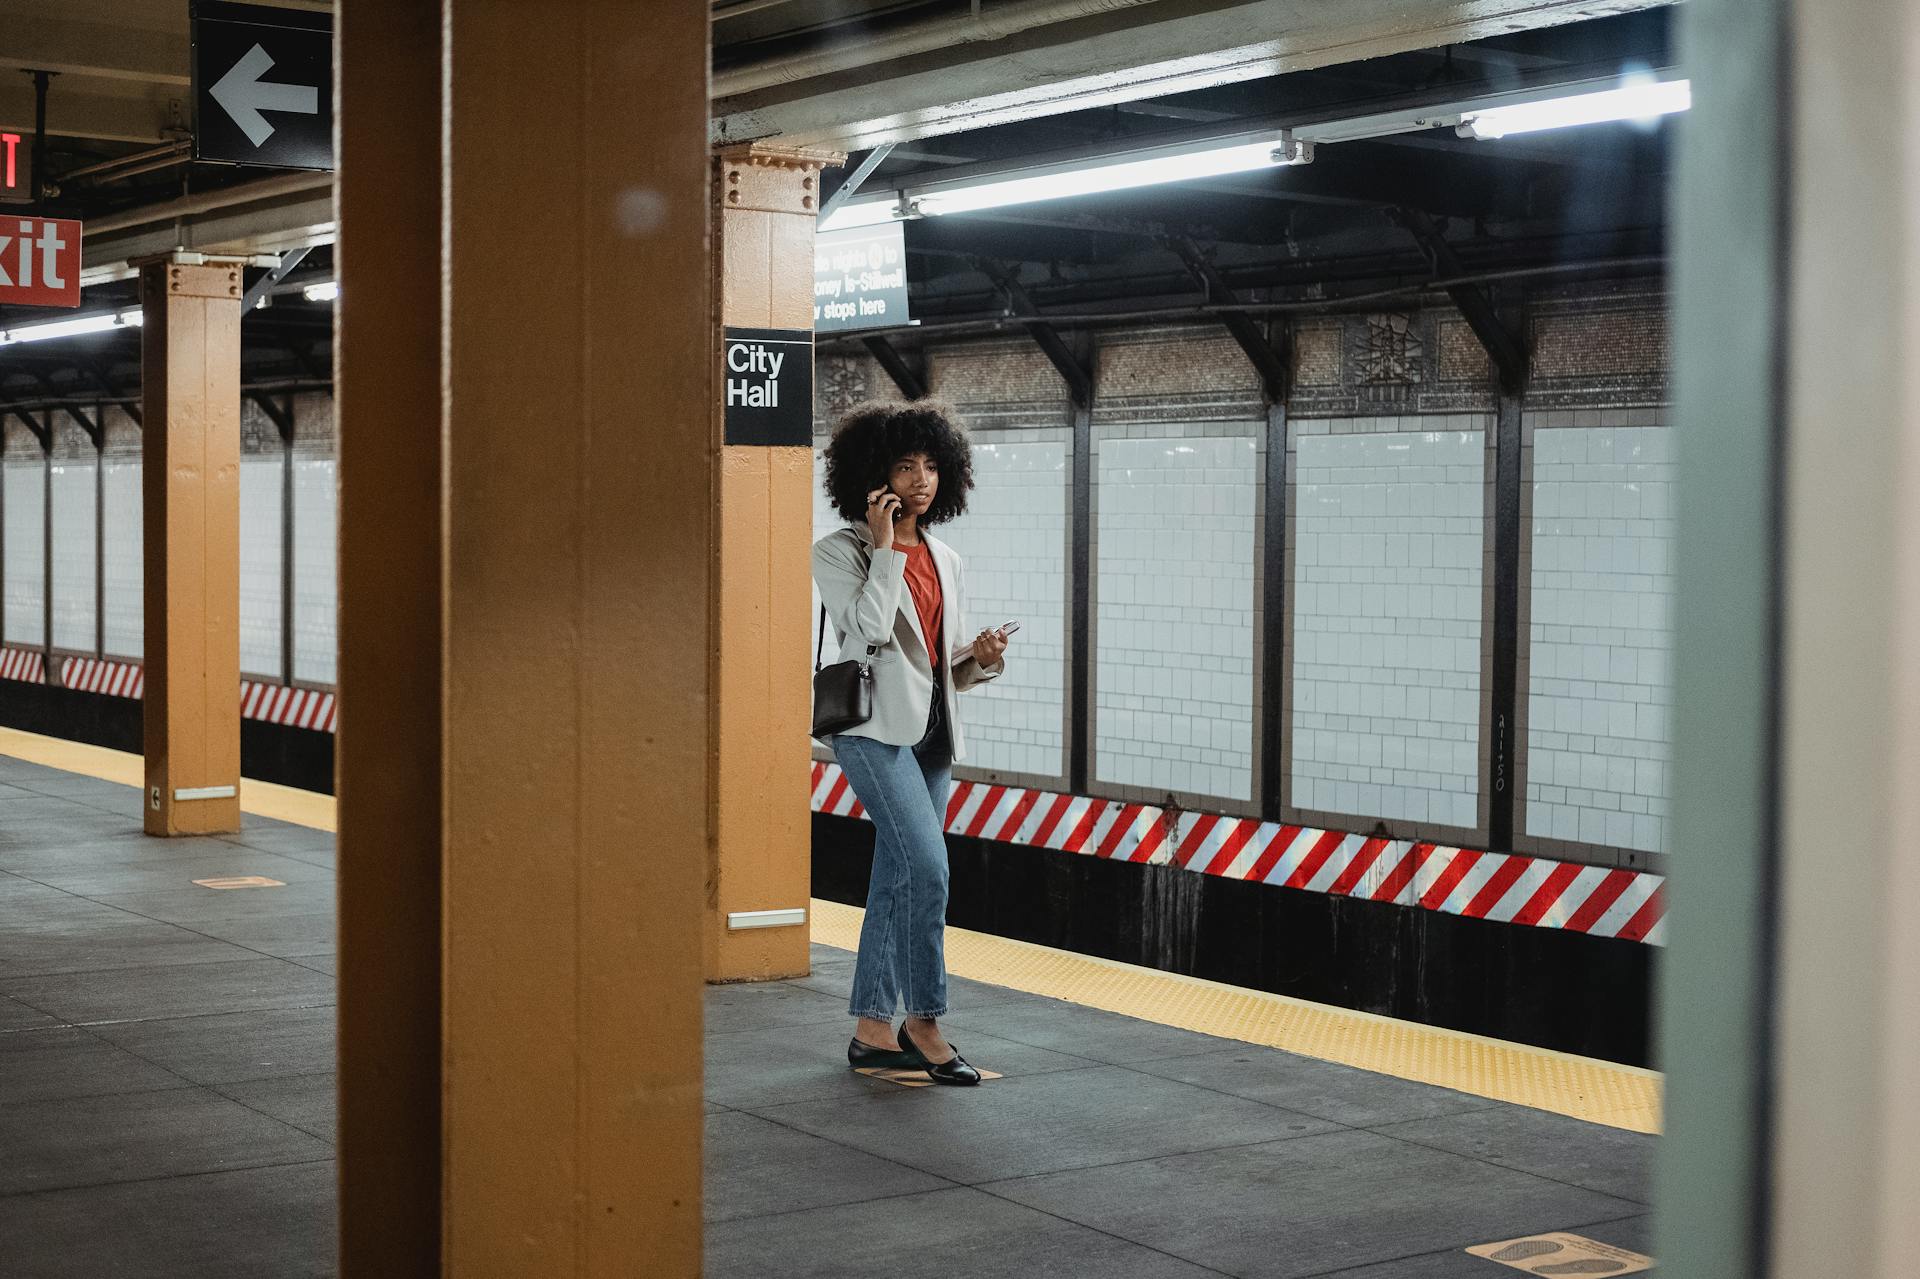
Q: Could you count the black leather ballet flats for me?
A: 2